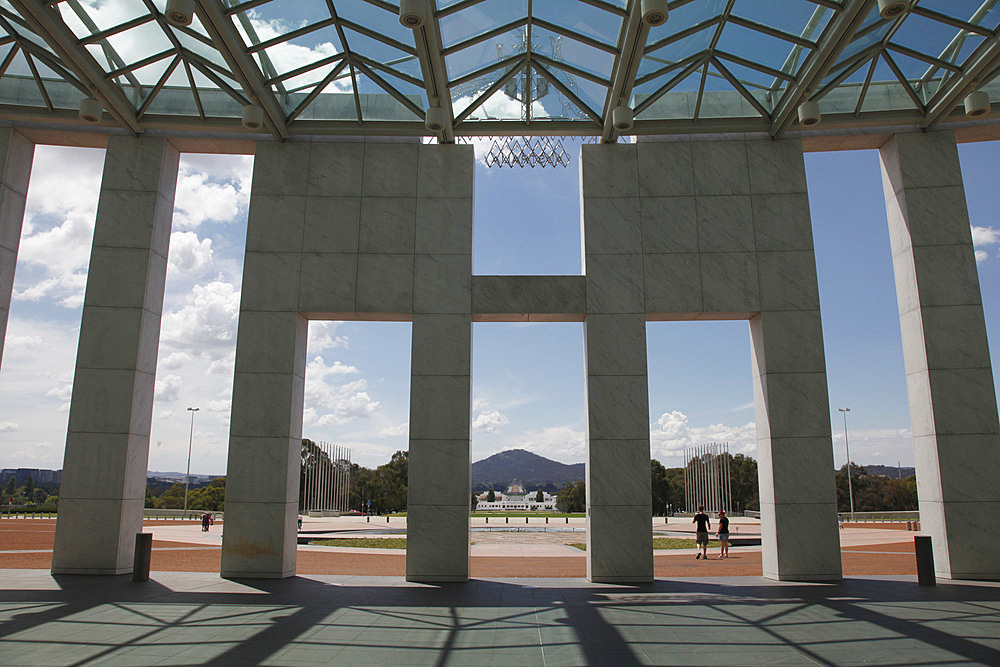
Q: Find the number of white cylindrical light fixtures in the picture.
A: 10